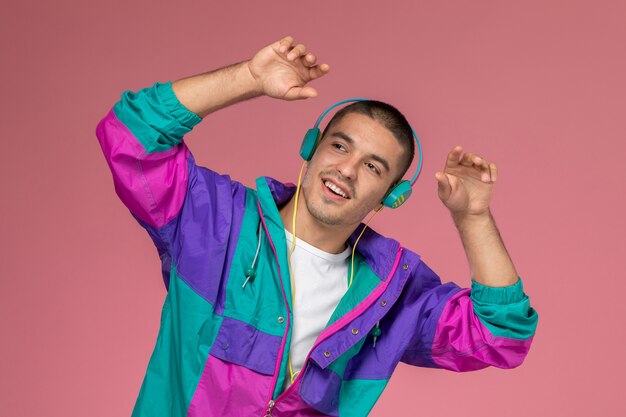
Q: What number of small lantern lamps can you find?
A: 0